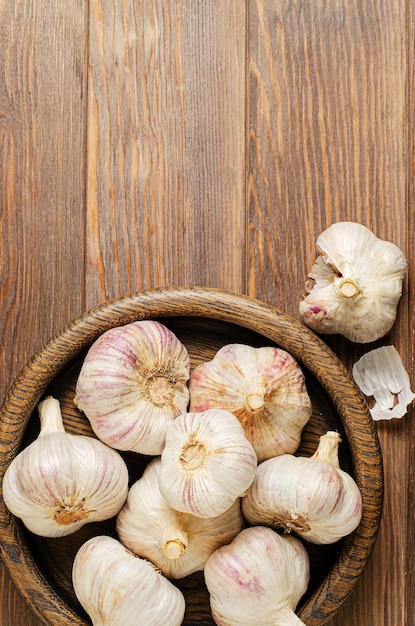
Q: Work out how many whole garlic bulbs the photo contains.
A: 9